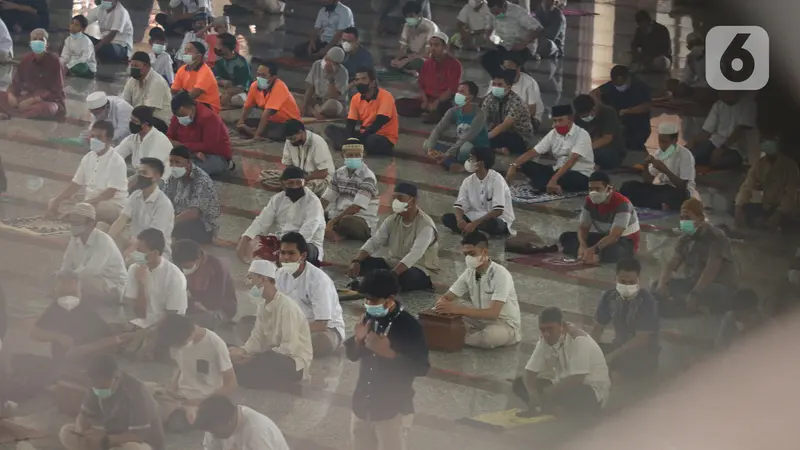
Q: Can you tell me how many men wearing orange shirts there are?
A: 3